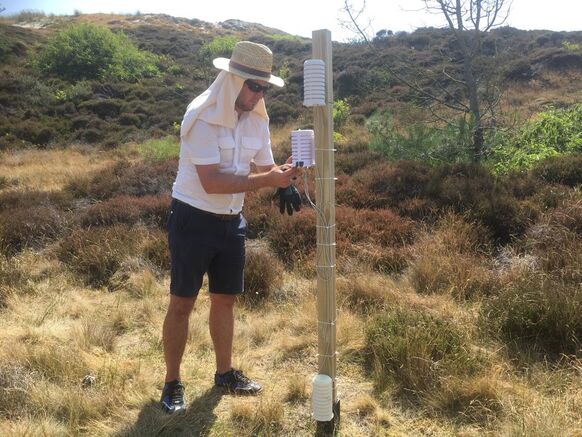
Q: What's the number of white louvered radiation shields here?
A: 3